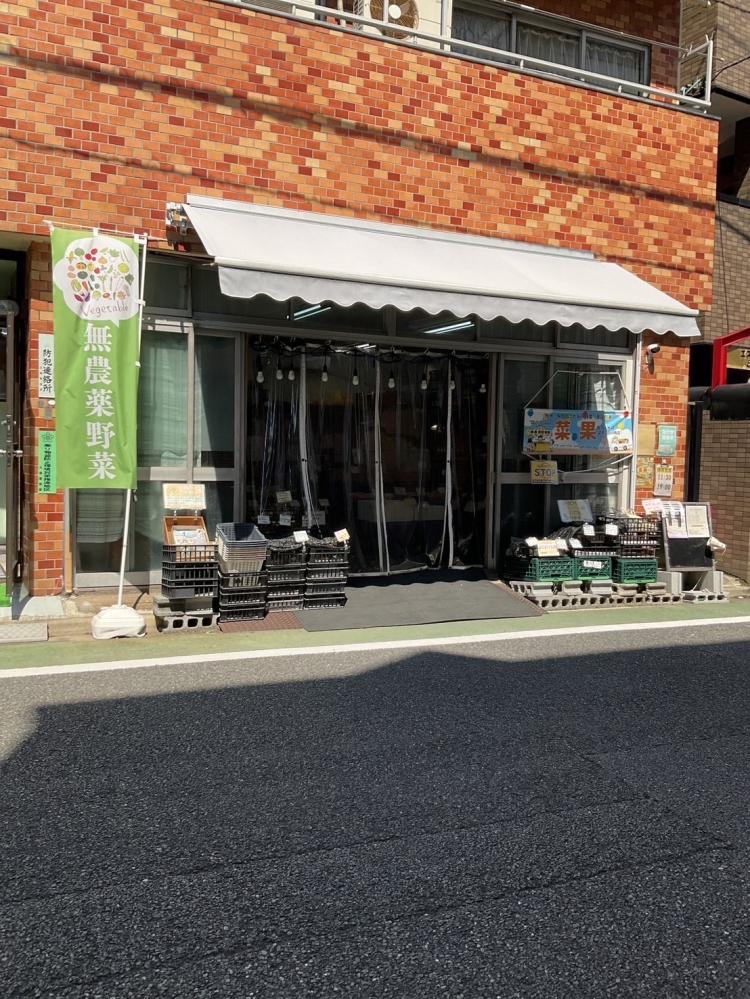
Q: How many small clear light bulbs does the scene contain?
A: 9